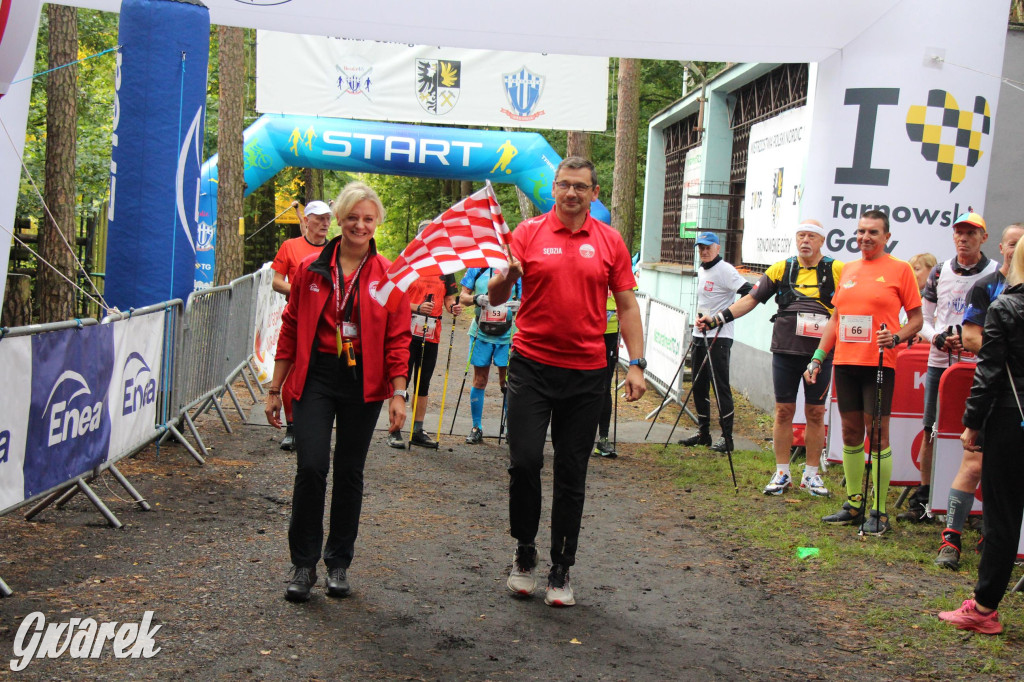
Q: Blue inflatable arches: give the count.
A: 1